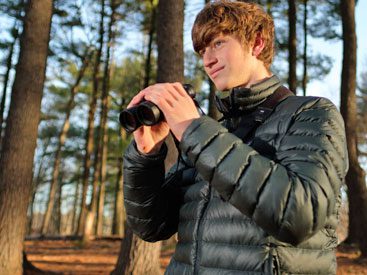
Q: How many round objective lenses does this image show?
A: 2